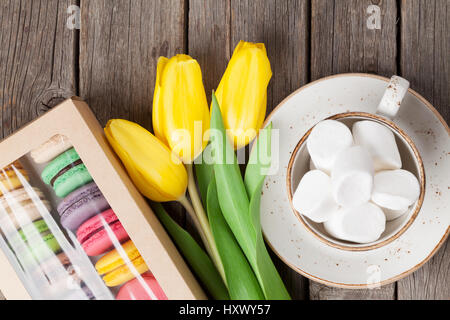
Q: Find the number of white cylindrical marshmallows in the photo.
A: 6